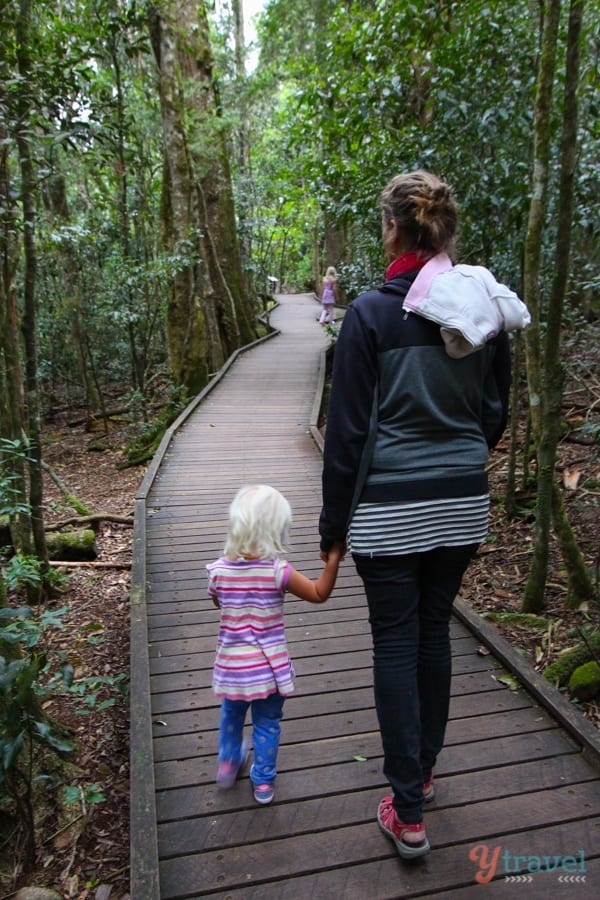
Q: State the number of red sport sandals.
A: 2